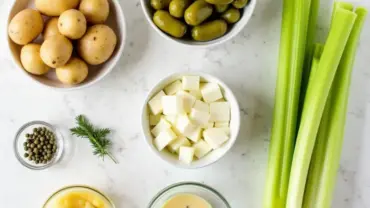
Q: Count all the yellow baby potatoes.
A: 9